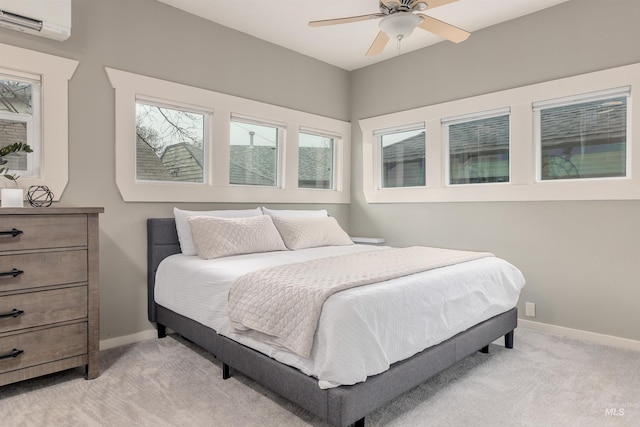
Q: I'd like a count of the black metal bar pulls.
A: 4